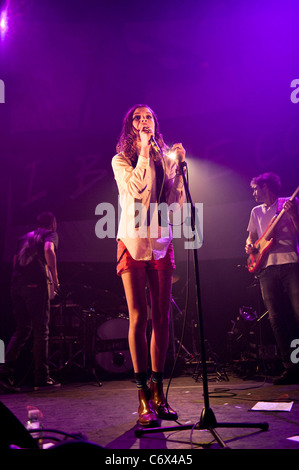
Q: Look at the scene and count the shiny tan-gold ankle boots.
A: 2